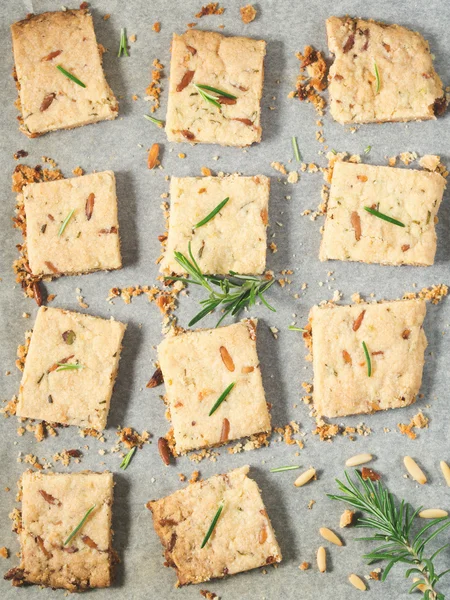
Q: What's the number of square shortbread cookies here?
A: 11